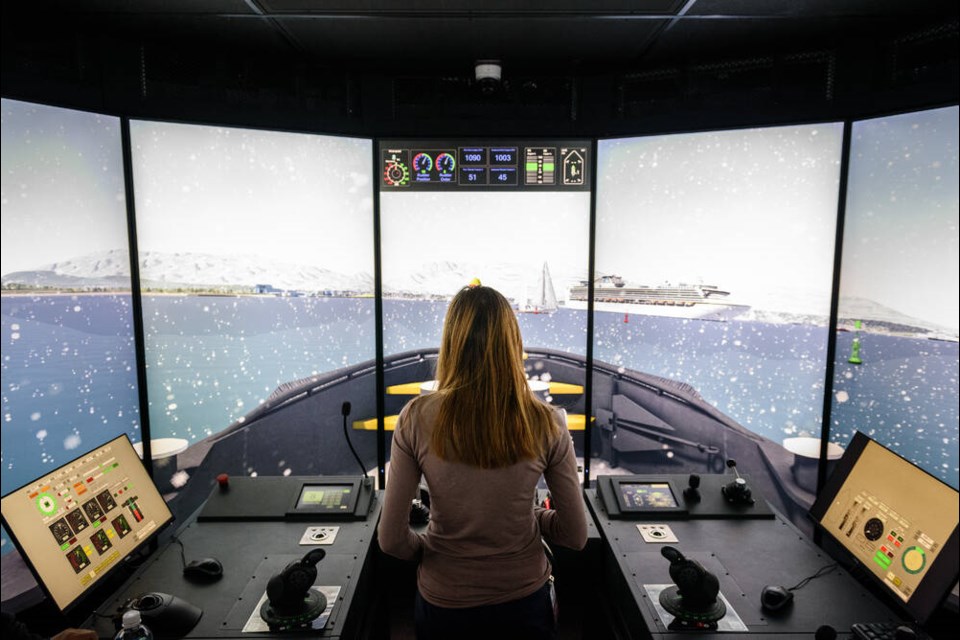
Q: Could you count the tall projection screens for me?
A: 5